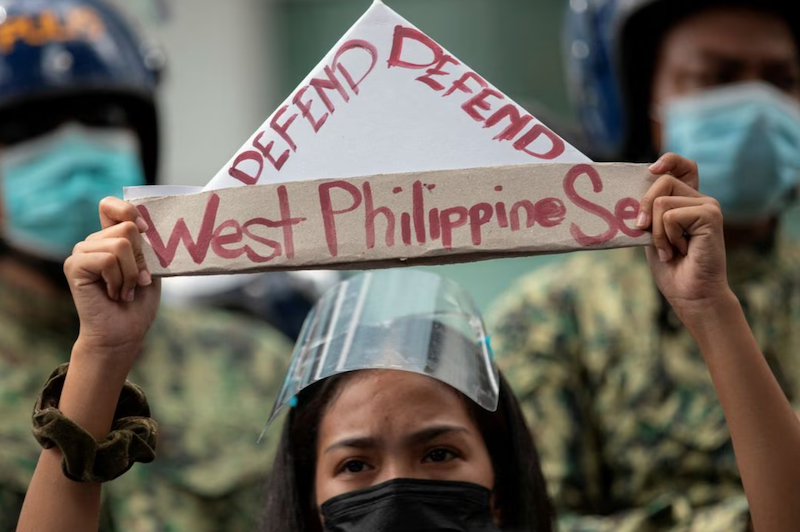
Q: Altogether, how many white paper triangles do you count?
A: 1